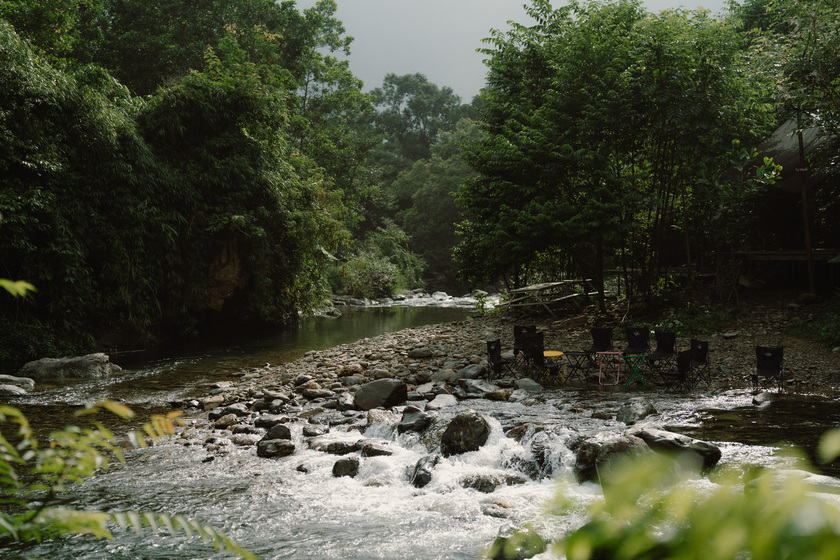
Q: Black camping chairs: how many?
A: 10